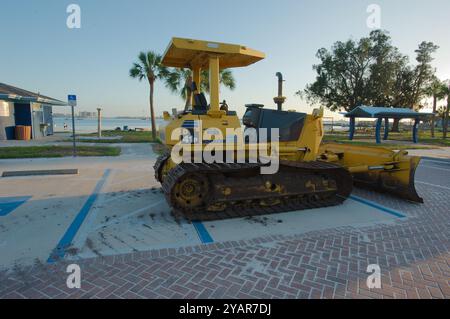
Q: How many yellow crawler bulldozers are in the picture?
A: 1